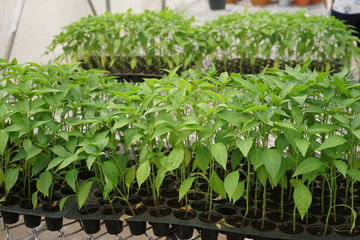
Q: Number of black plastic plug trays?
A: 4